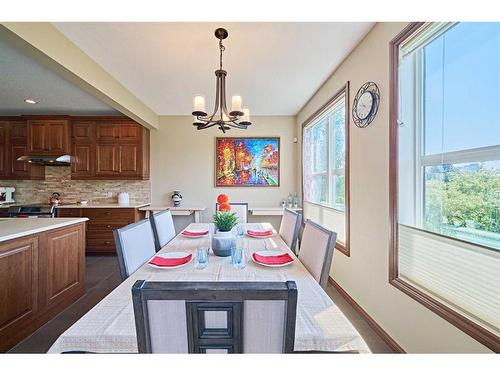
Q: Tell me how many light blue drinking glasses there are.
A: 3